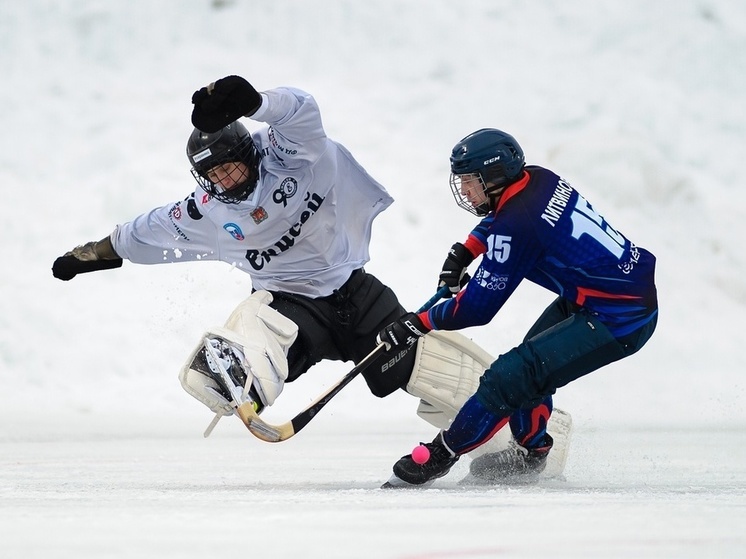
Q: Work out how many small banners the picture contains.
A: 0